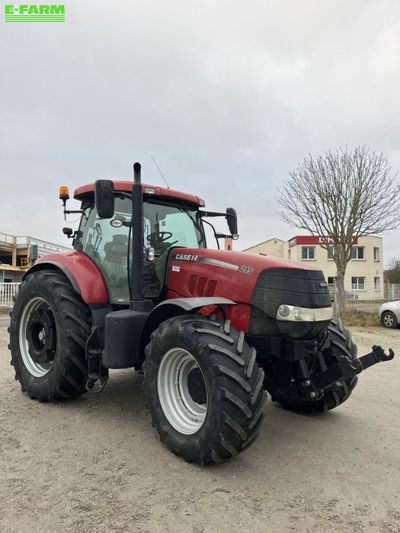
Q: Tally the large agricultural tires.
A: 3